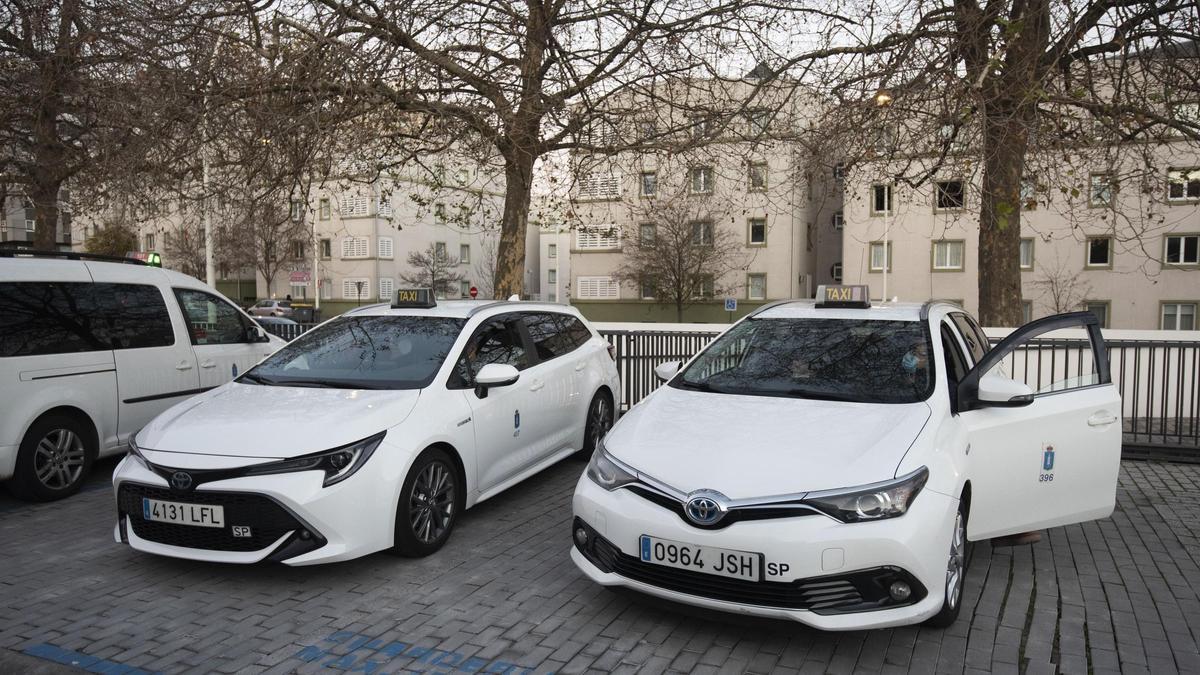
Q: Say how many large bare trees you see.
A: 3